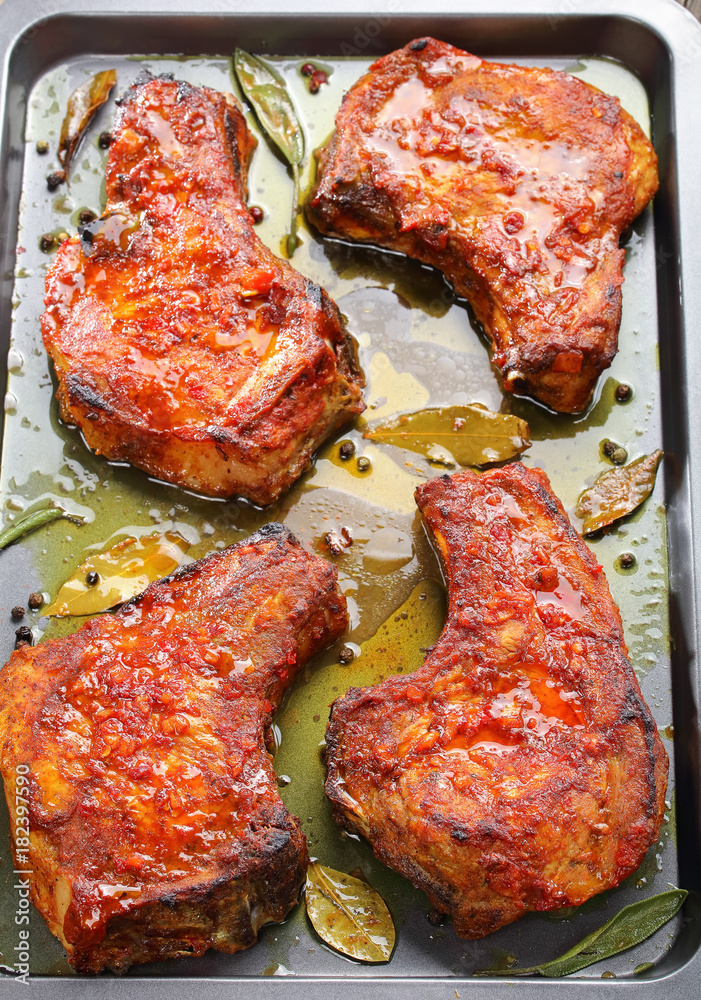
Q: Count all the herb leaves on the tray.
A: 8